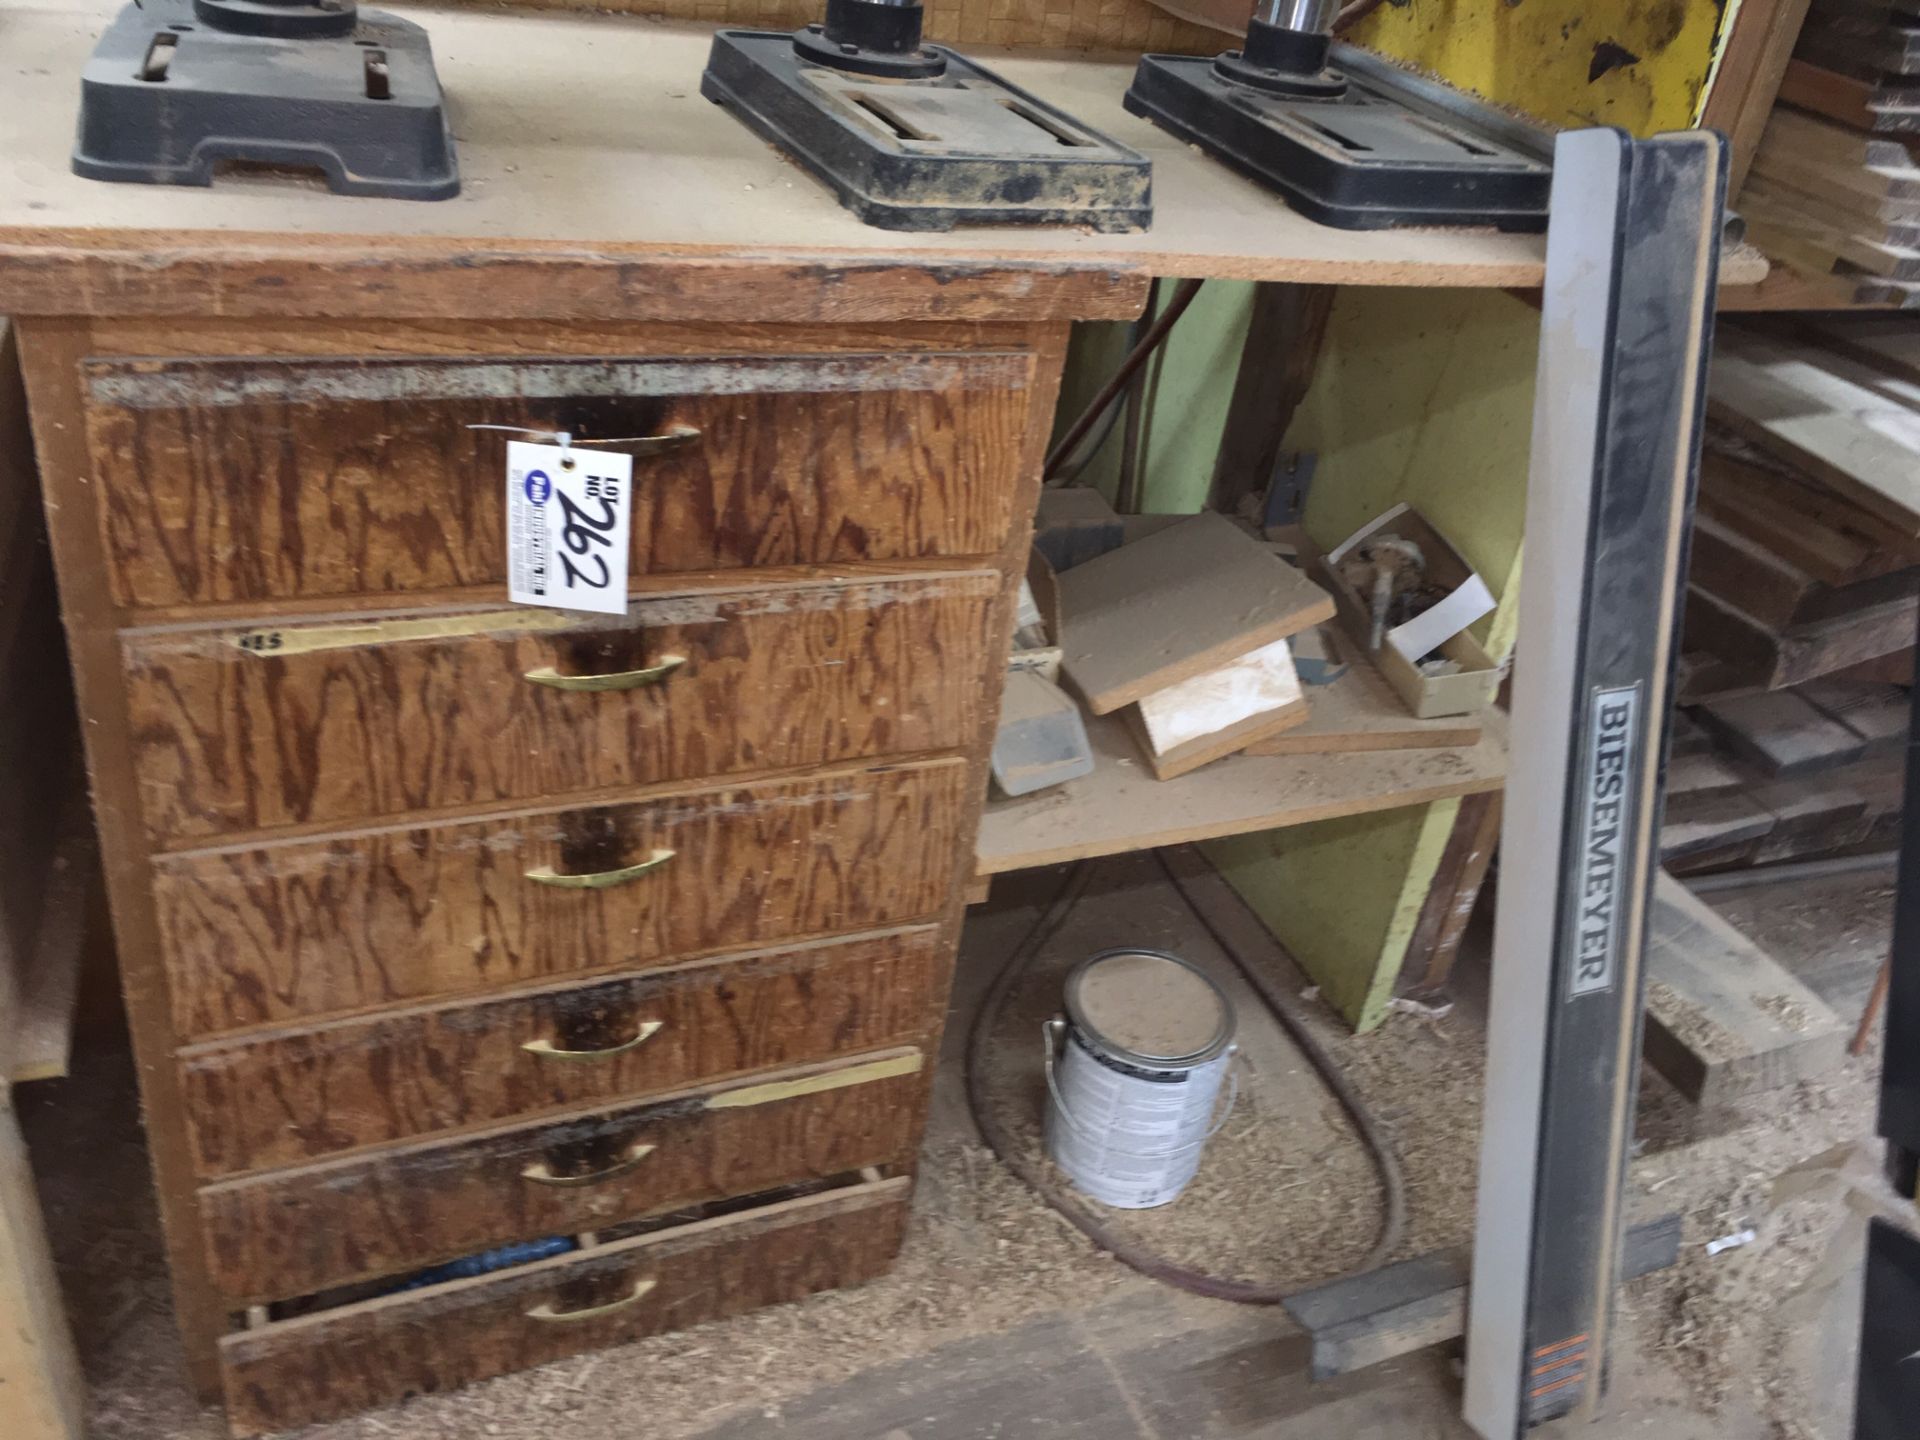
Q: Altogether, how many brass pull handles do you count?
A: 6